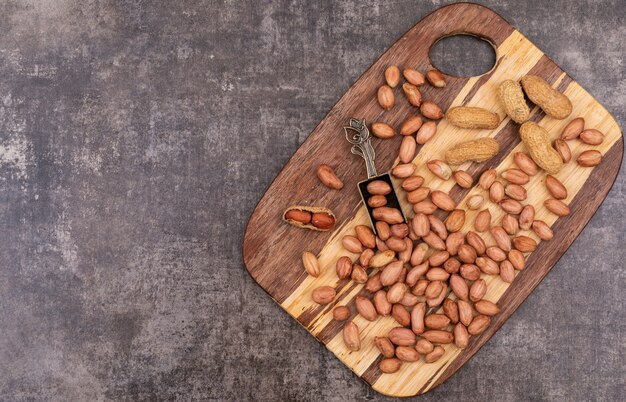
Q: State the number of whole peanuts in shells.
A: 5